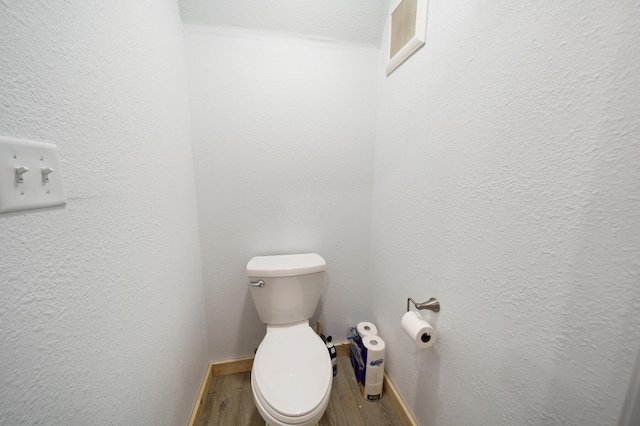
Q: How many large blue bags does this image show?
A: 1